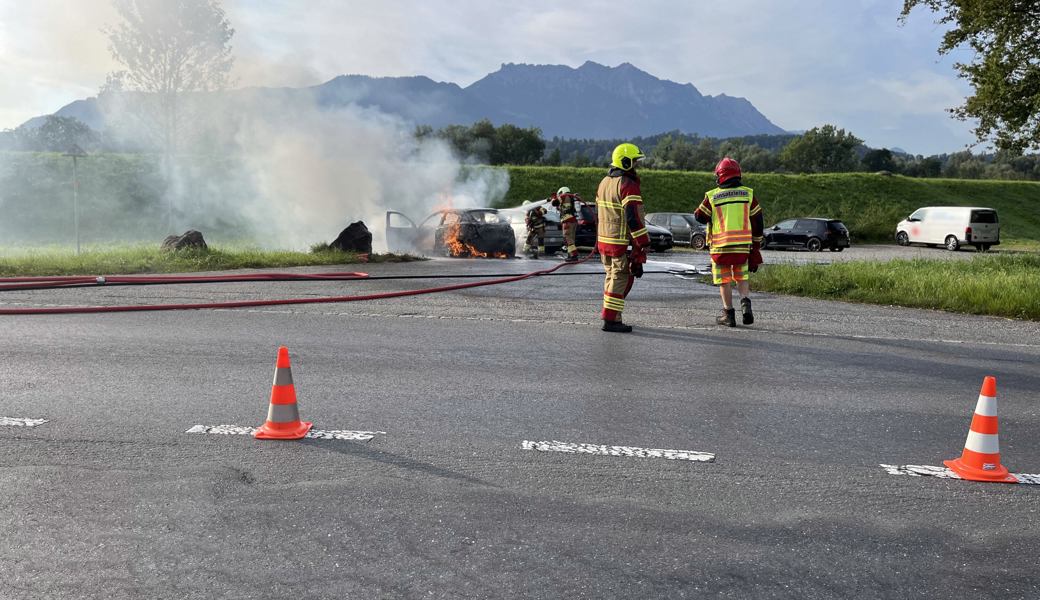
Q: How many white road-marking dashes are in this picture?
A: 4